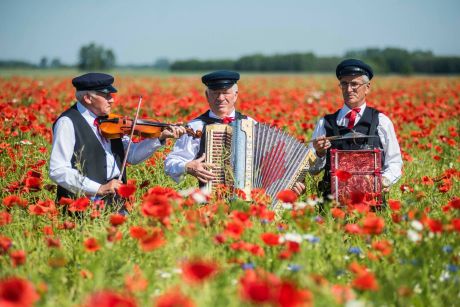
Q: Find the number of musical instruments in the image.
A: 3